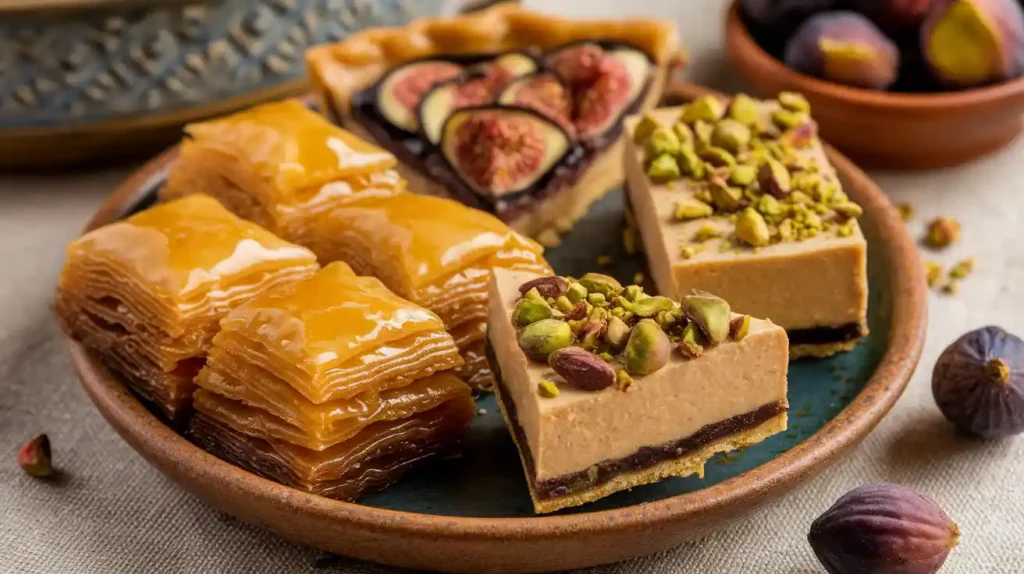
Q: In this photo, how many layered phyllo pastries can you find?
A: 4